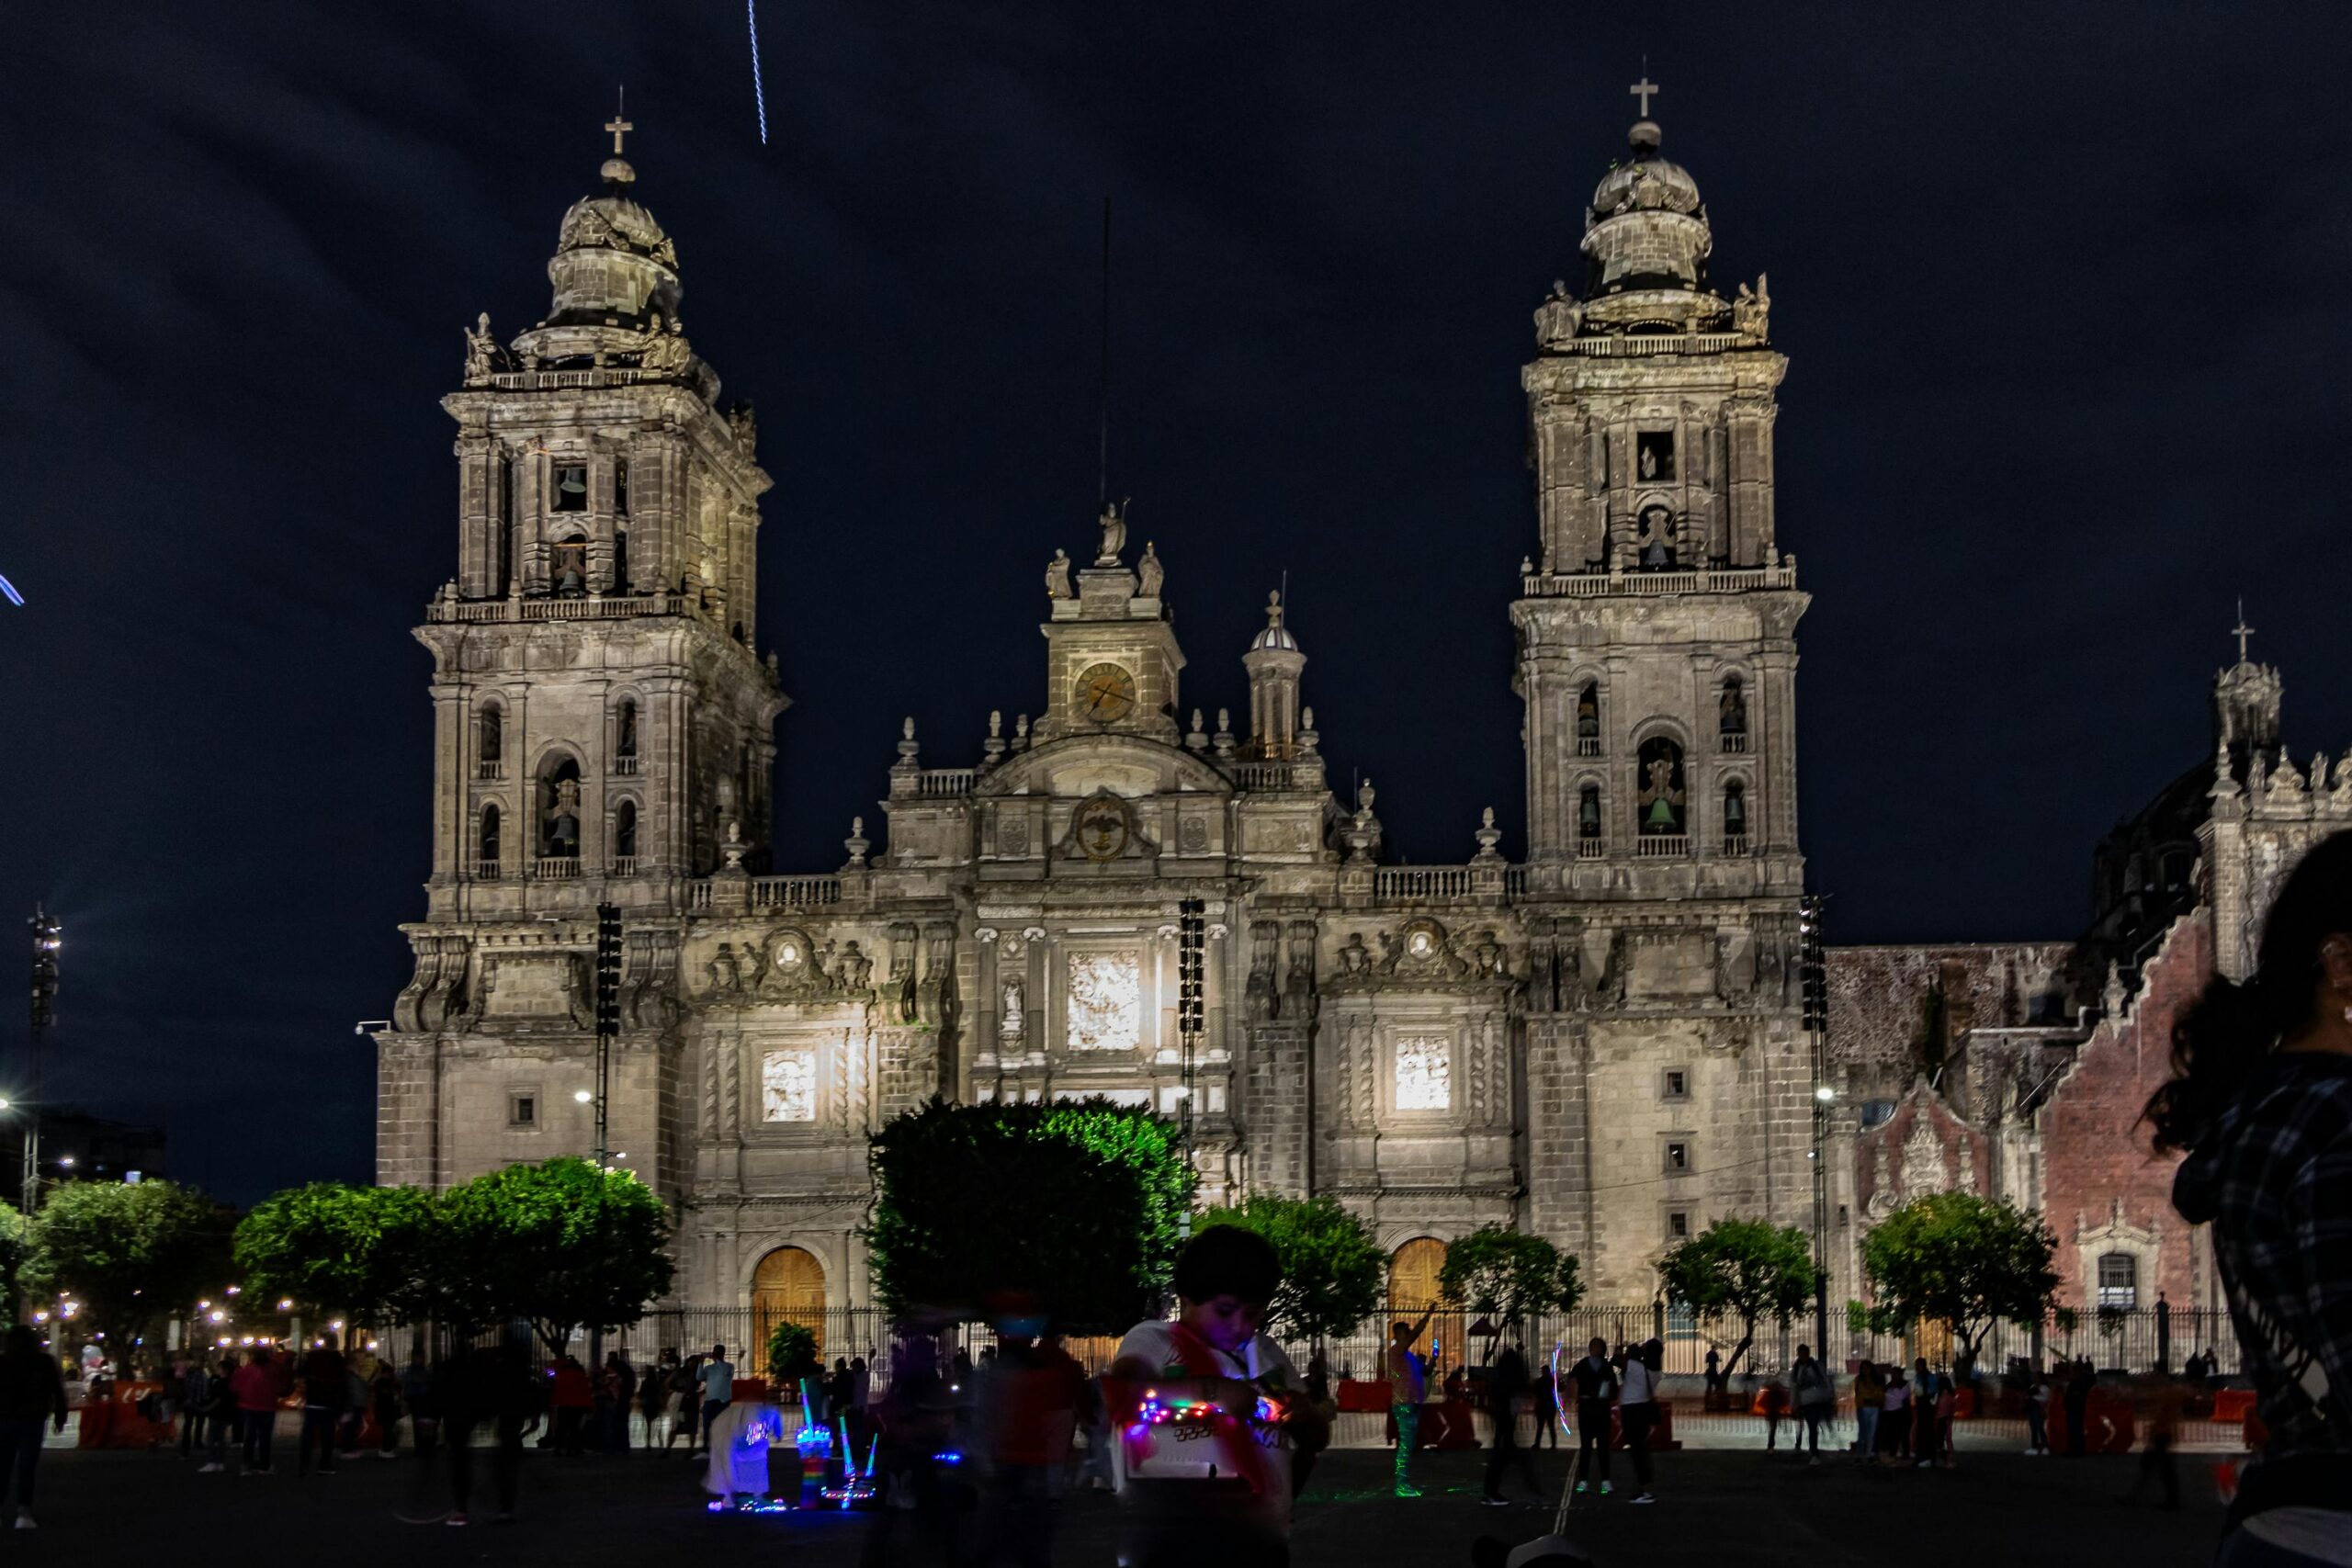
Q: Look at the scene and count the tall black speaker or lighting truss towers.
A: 4